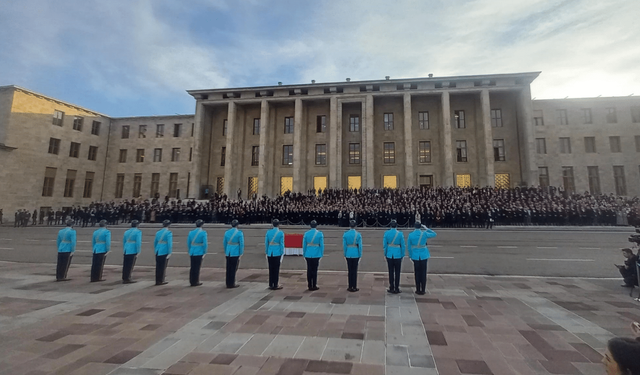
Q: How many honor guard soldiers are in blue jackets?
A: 11